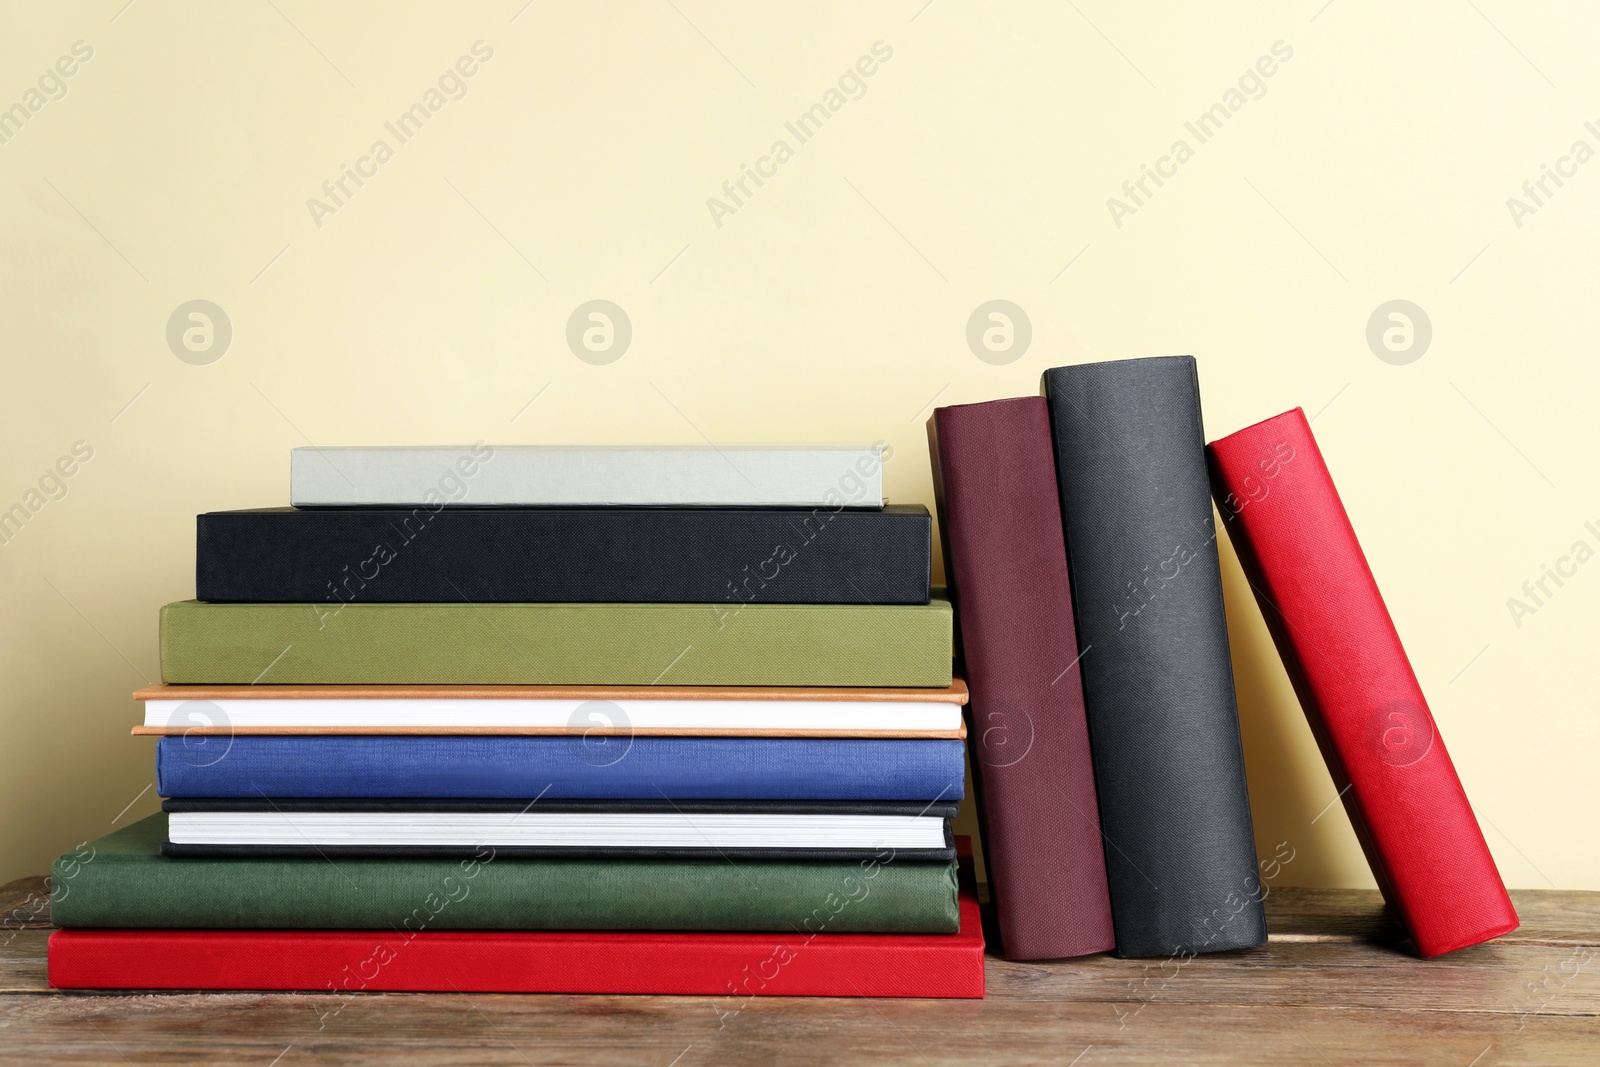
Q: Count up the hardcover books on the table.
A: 11